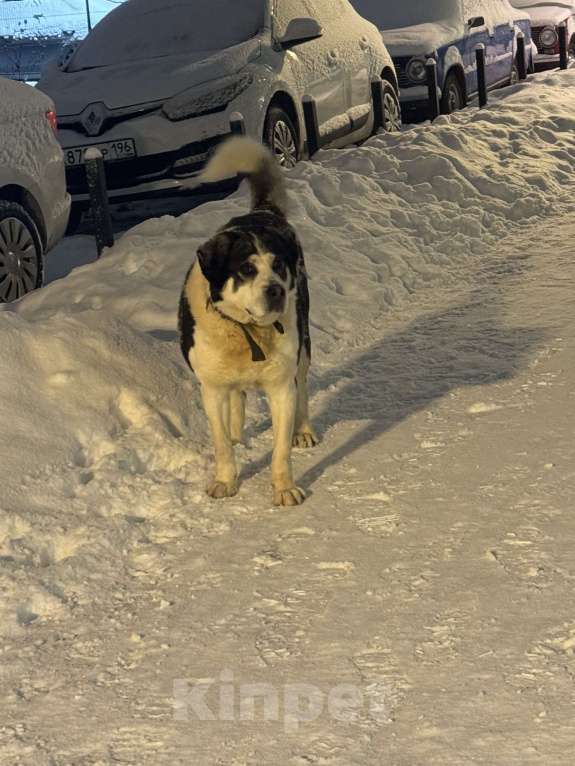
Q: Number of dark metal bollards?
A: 8